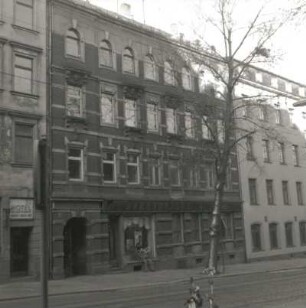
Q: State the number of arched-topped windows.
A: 6